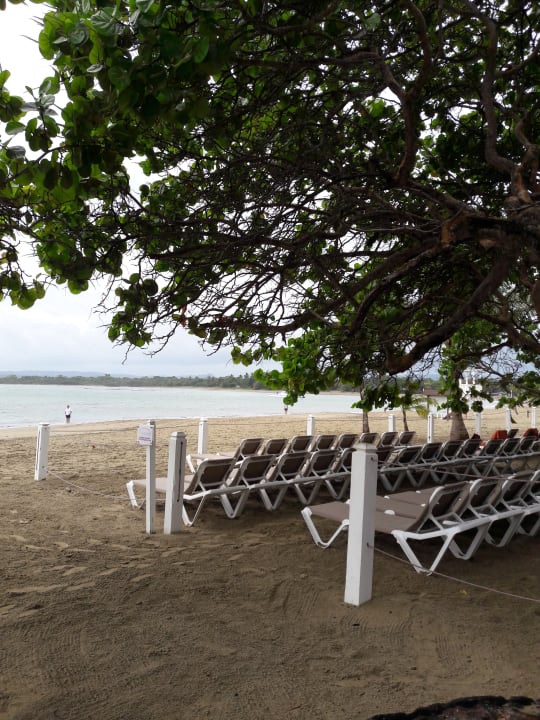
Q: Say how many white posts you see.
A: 11